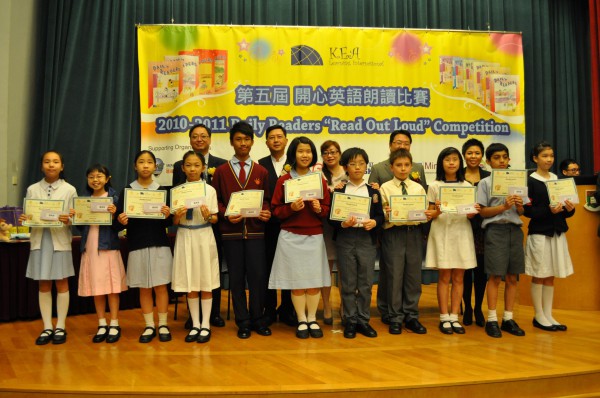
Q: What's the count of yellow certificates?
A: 11